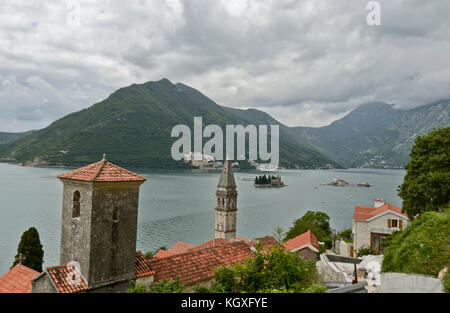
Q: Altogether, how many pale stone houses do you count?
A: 1